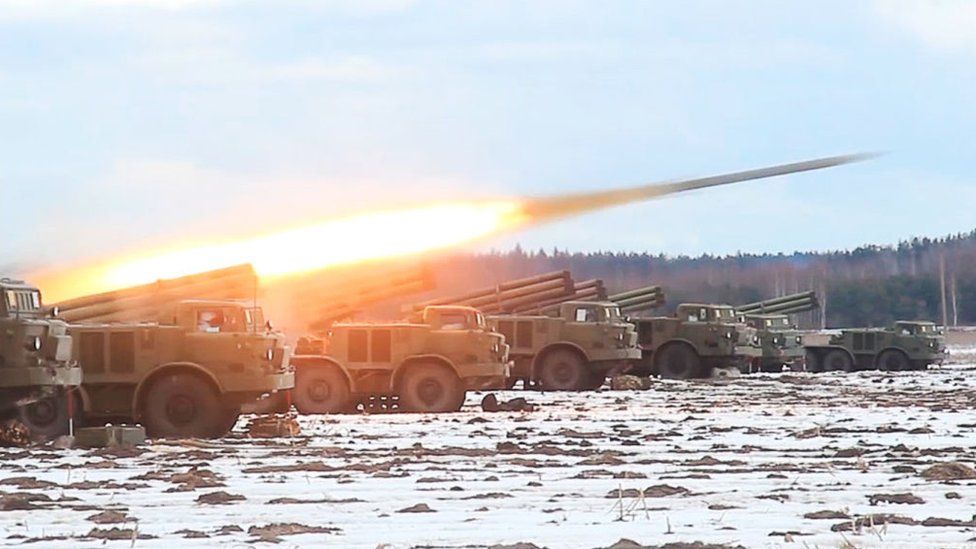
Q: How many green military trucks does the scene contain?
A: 7